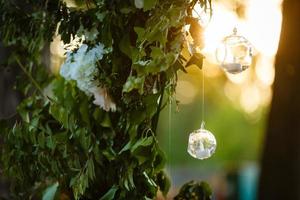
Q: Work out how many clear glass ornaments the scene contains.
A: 2